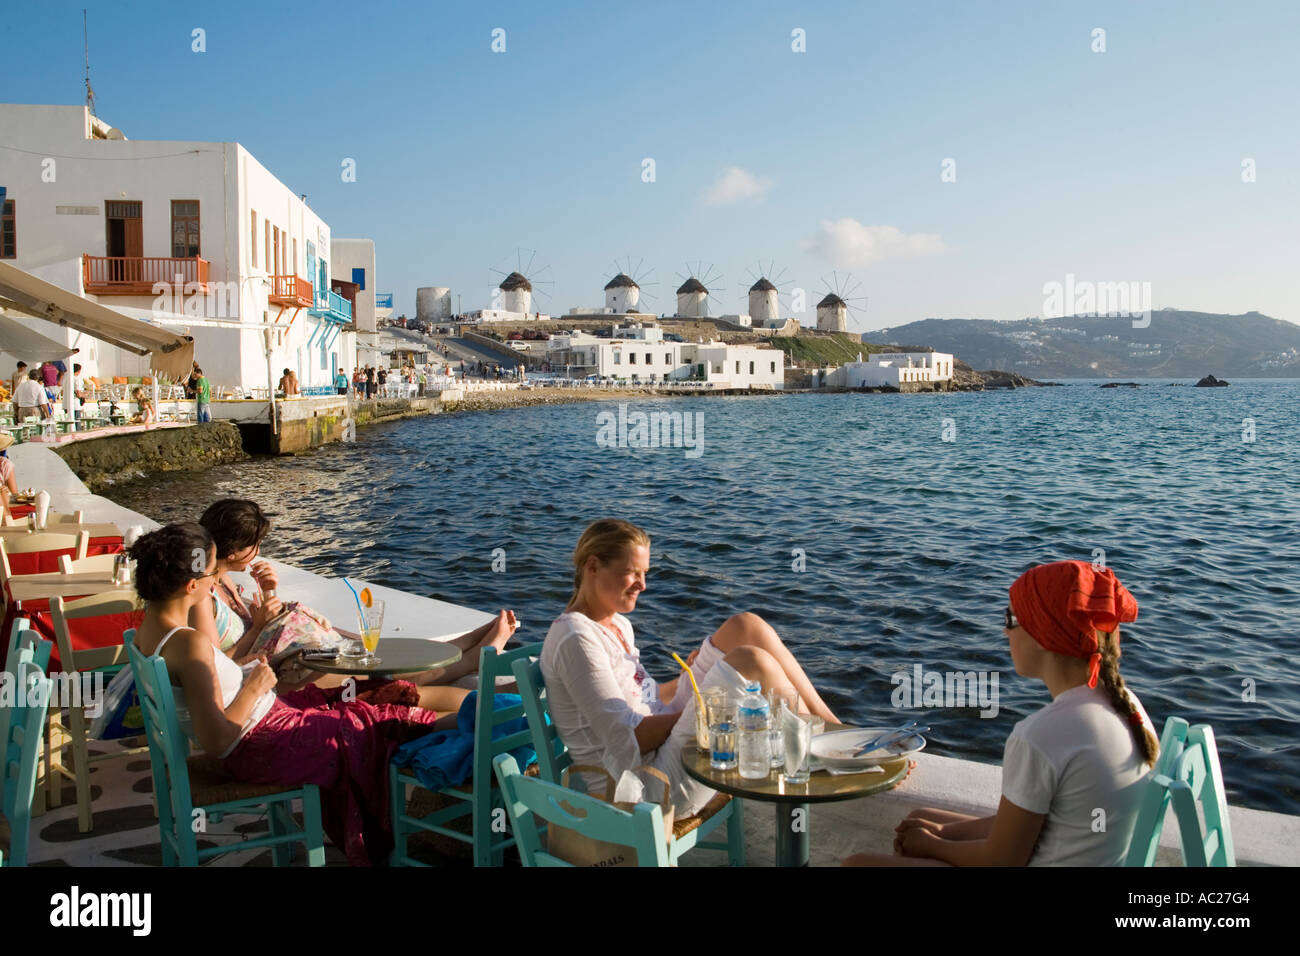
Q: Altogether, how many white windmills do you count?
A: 5